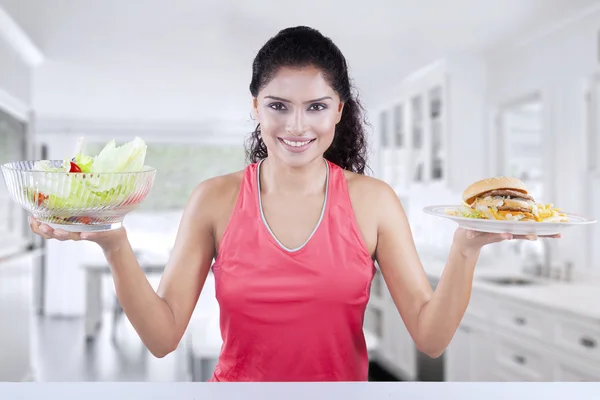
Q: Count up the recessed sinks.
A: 1